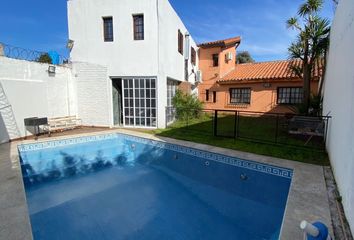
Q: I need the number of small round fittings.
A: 4